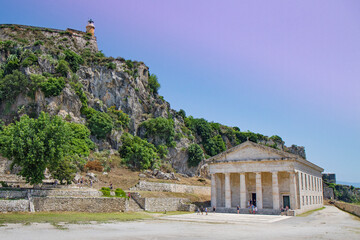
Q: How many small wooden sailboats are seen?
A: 0